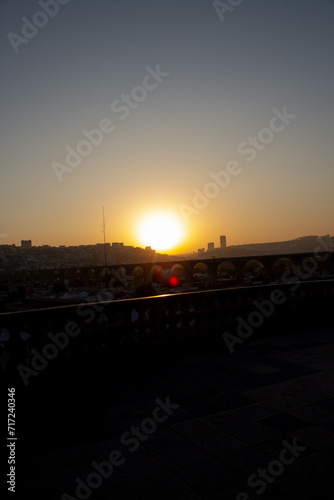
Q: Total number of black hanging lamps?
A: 0